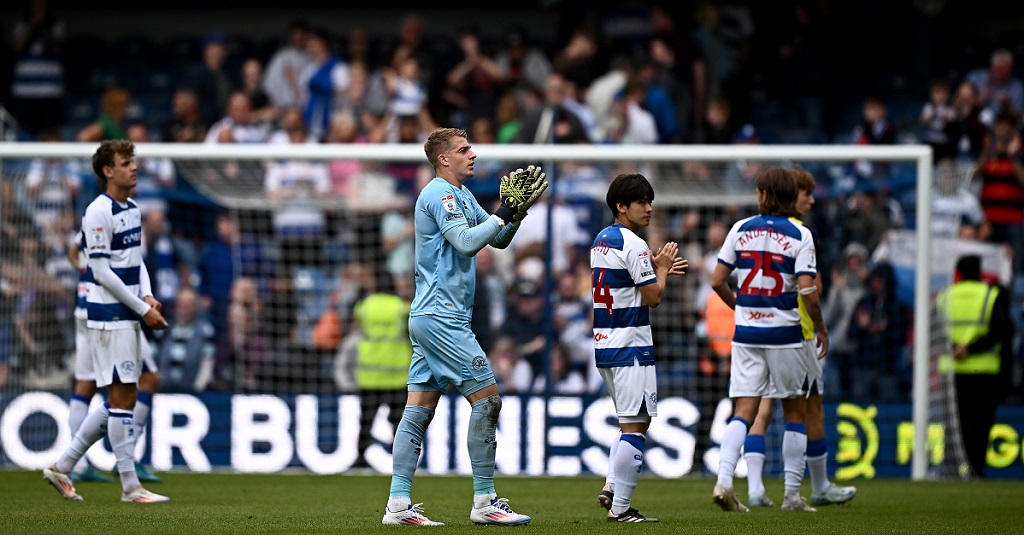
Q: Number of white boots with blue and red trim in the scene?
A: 4